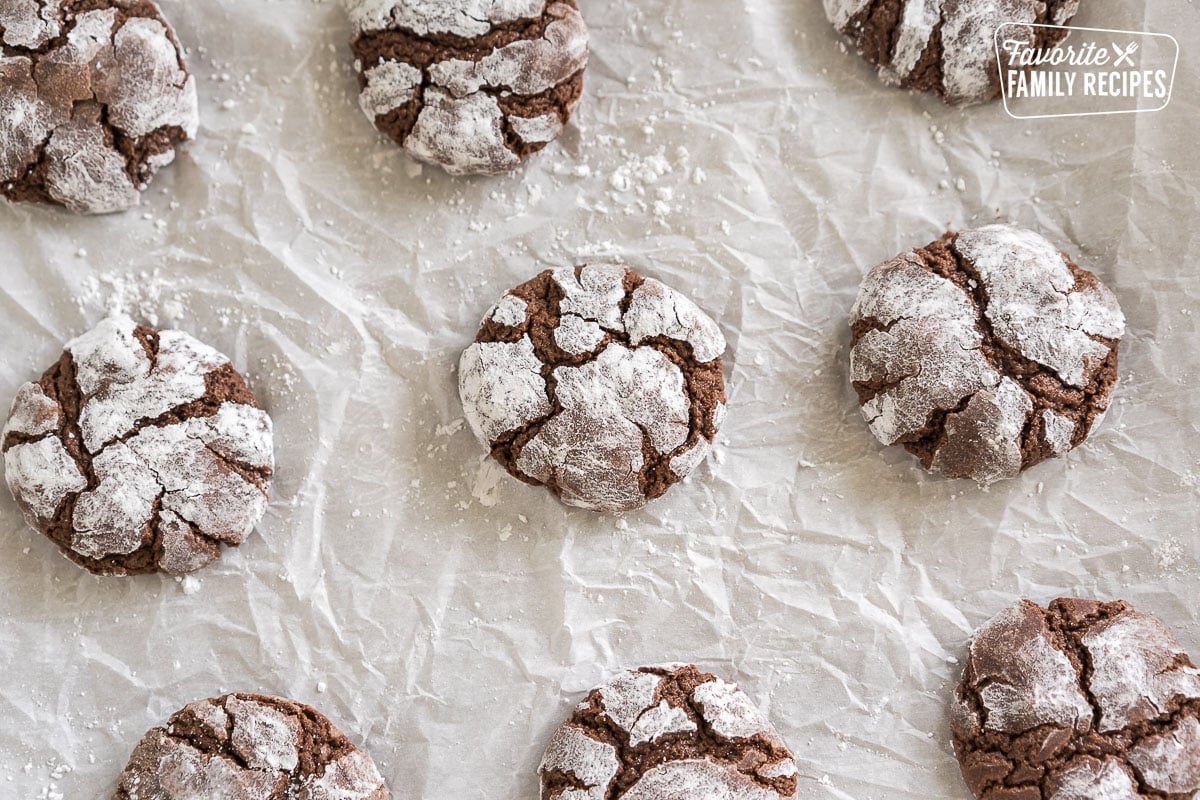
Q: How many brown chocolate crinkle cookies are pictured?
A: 9